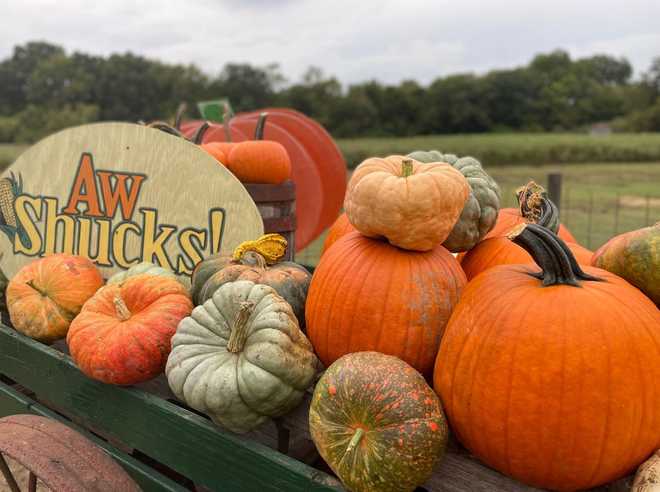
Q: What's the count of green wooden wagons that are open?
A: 1